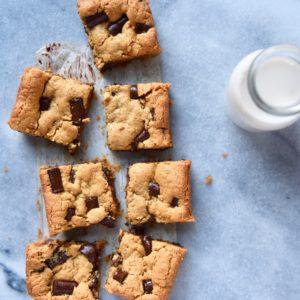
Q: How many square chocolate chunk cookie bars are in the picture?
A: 7